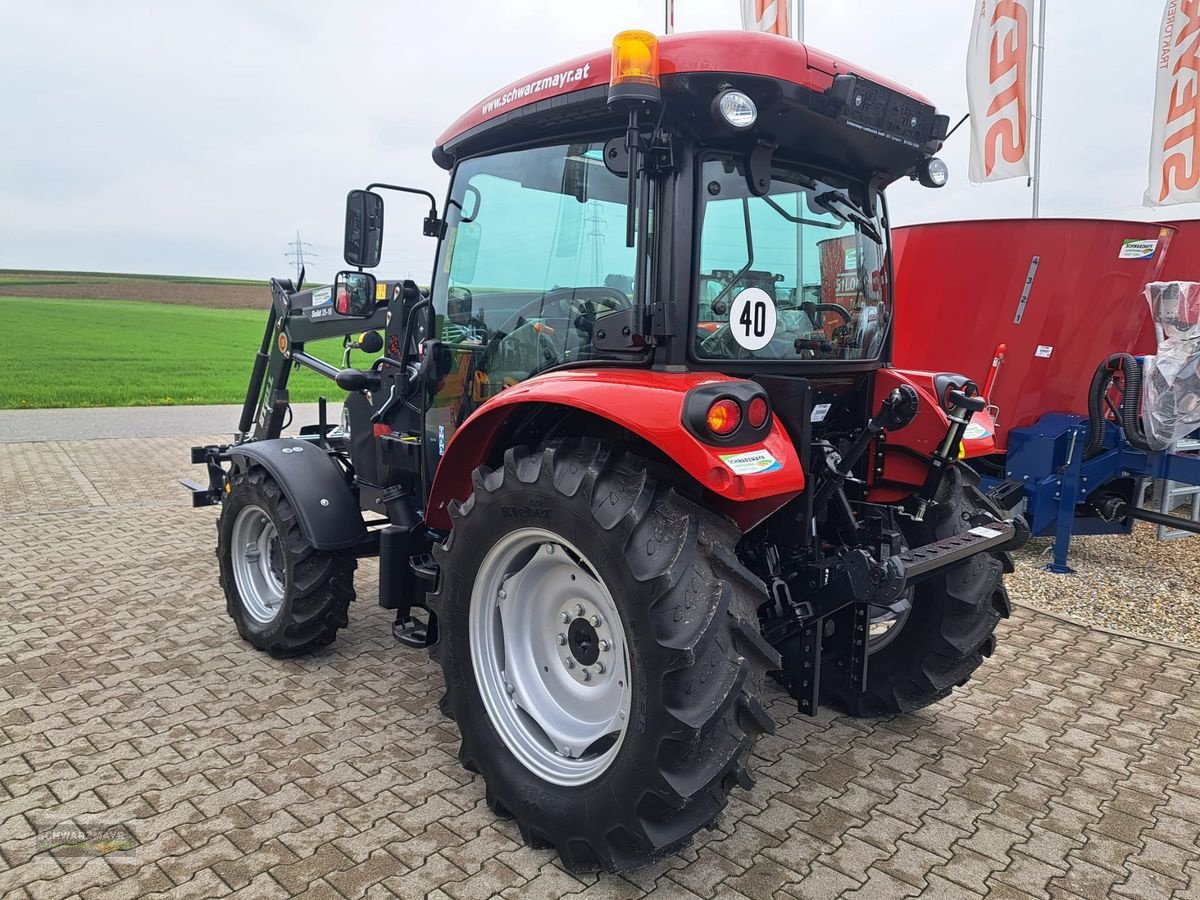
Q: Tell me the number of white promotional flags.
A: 3